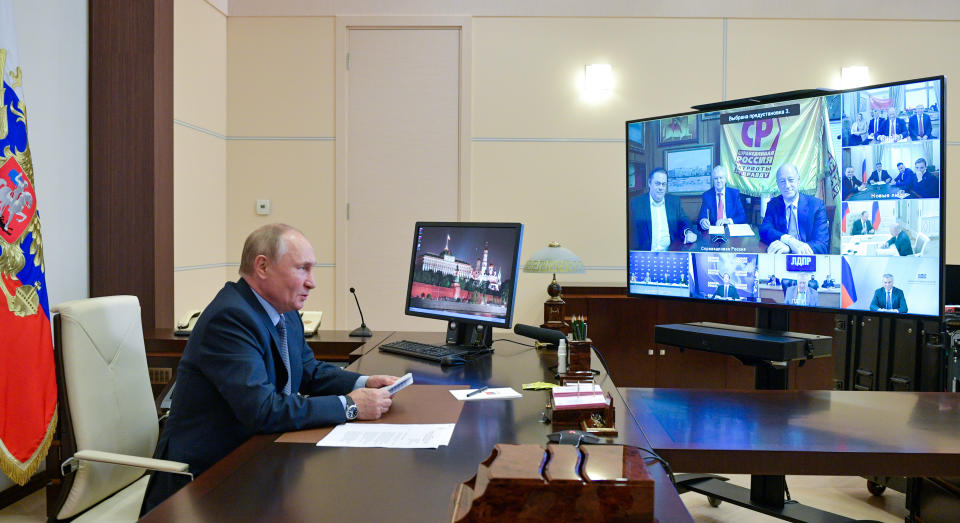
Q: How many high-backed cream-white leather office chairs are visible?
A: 1